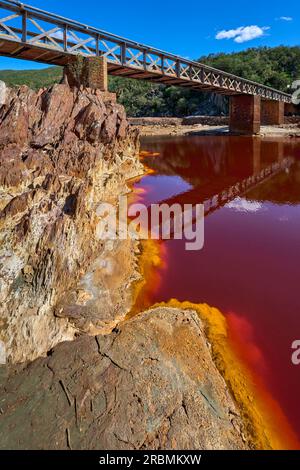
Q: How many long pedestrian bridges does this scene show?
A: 1